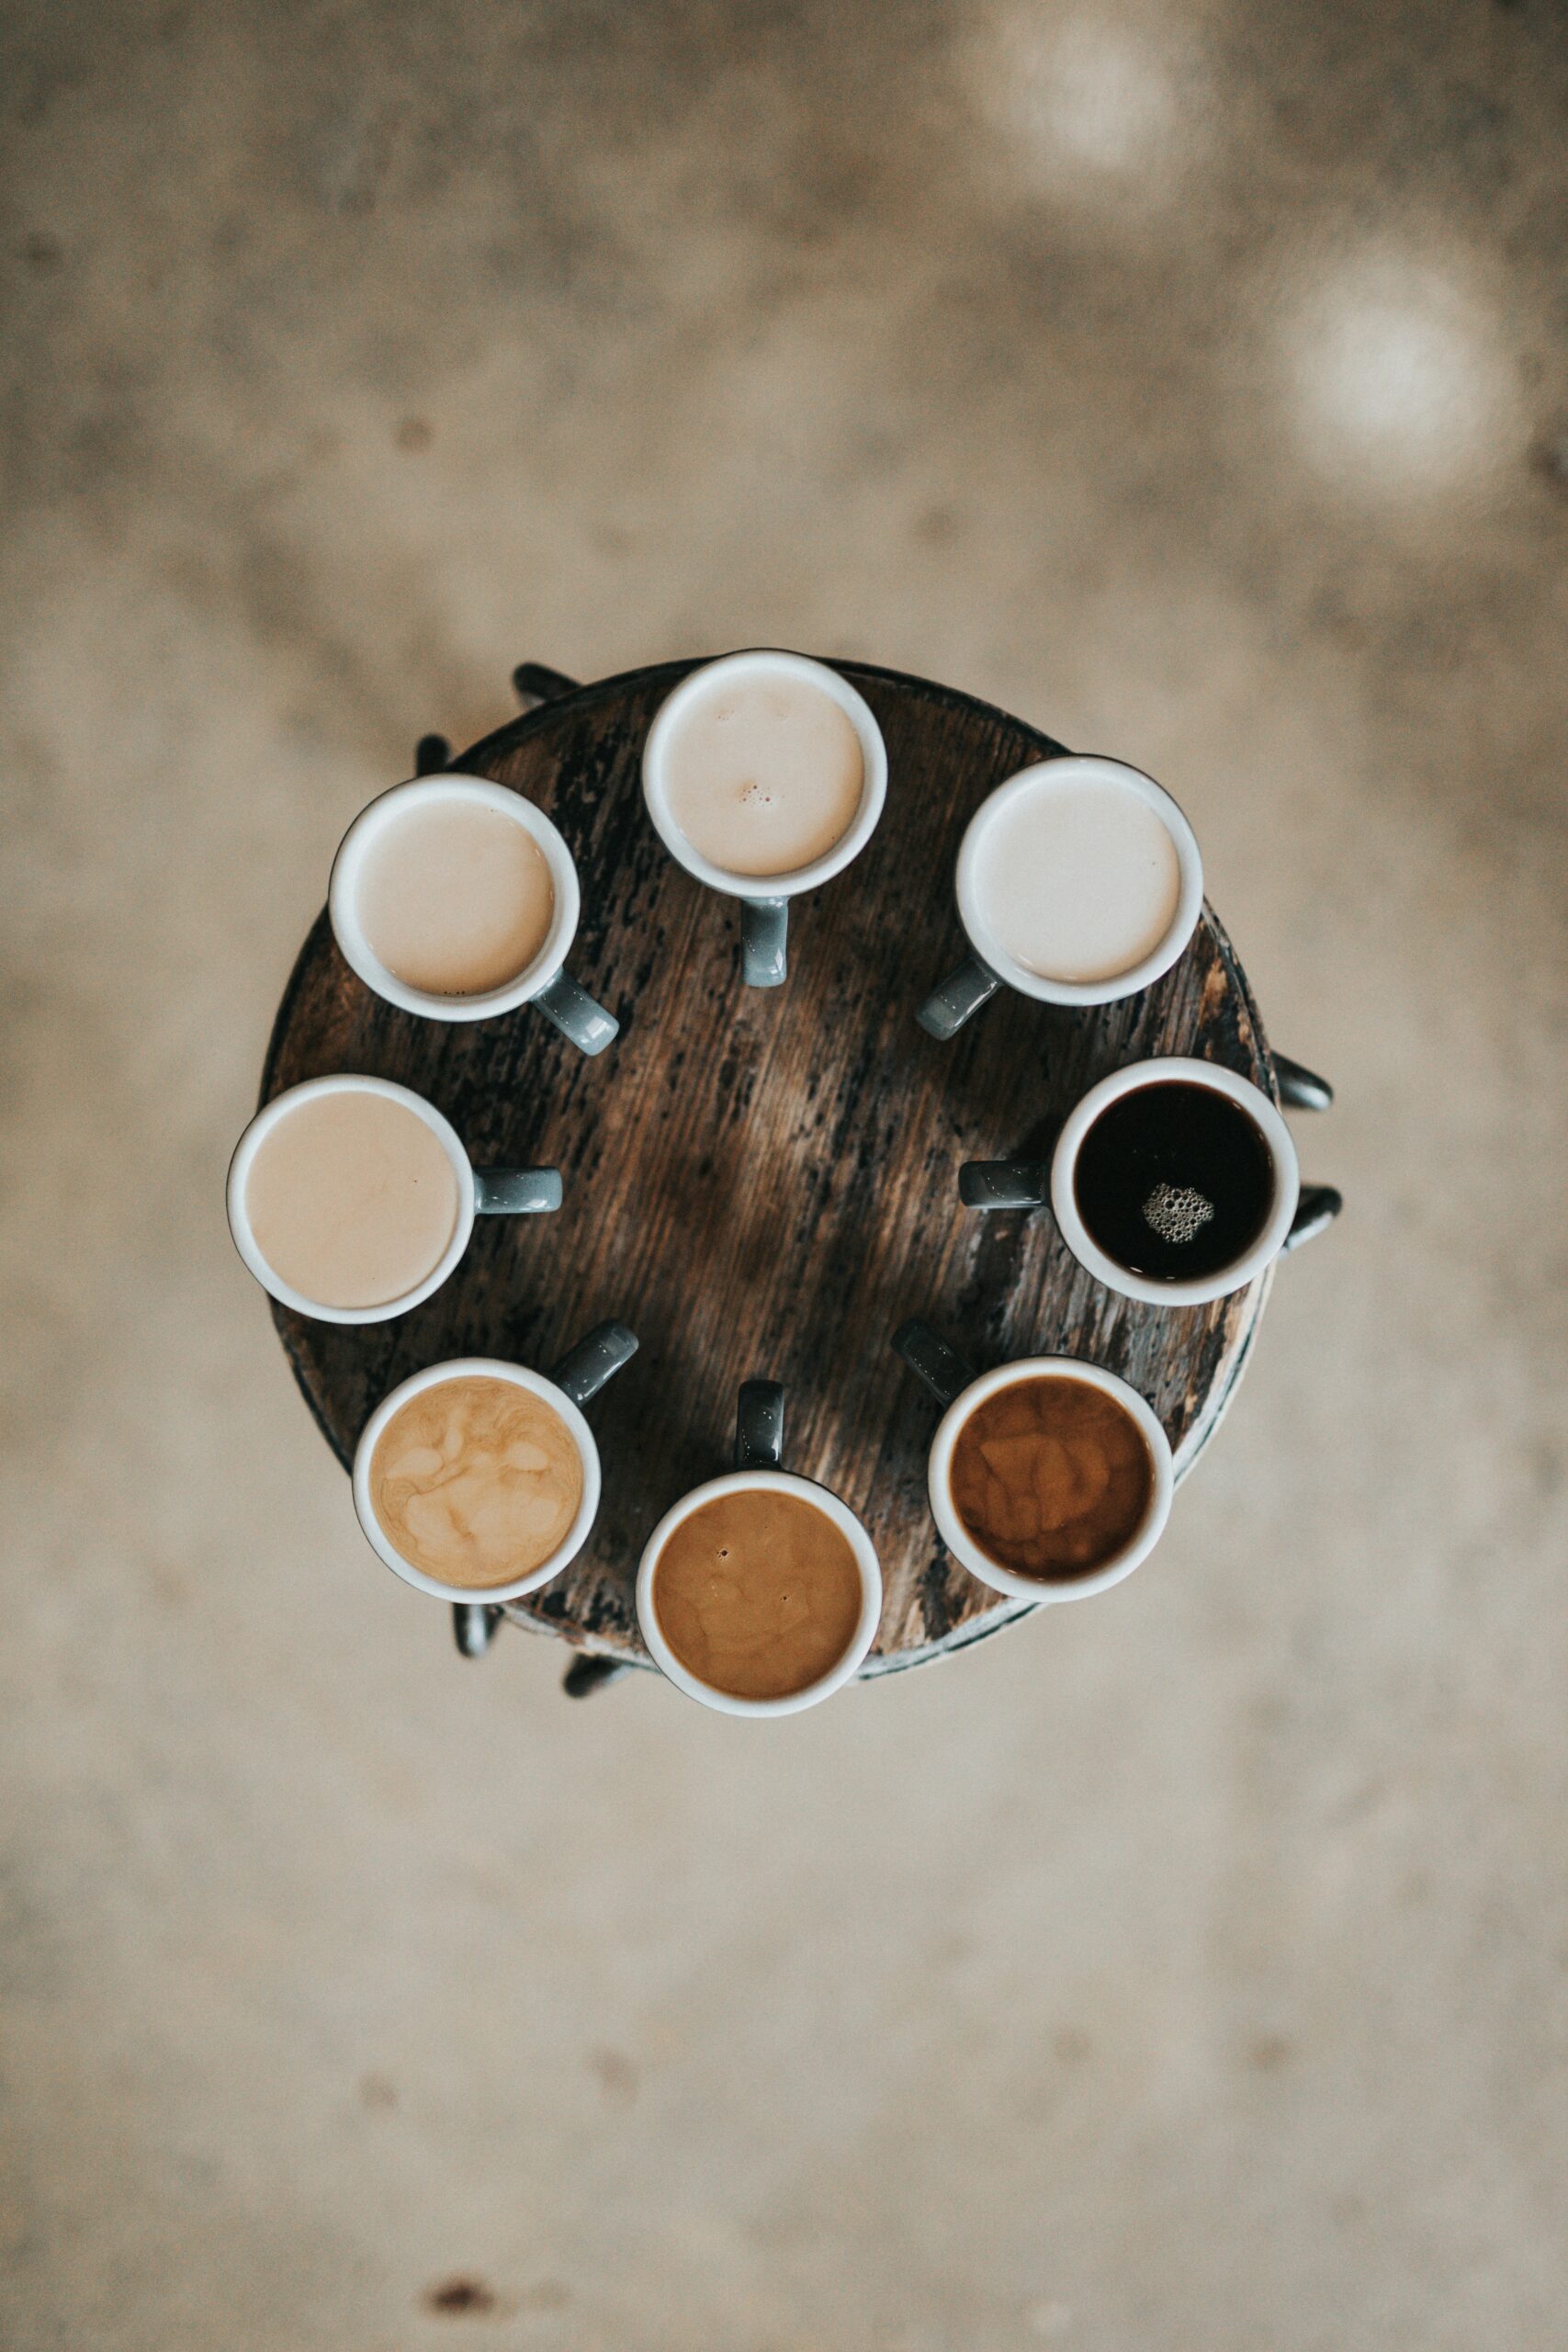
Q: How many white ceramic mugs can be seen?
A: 8